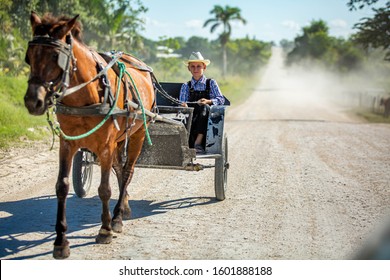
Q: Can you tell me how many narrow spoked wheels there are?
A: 2